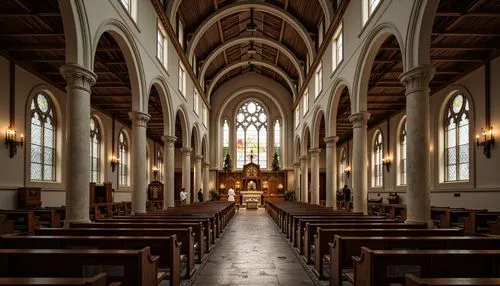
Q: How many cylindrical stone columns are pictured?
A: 12